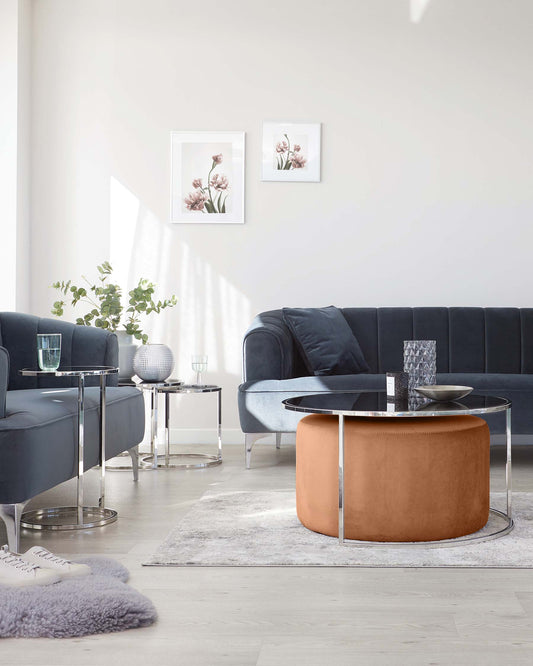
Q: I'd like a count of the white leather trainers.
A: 2